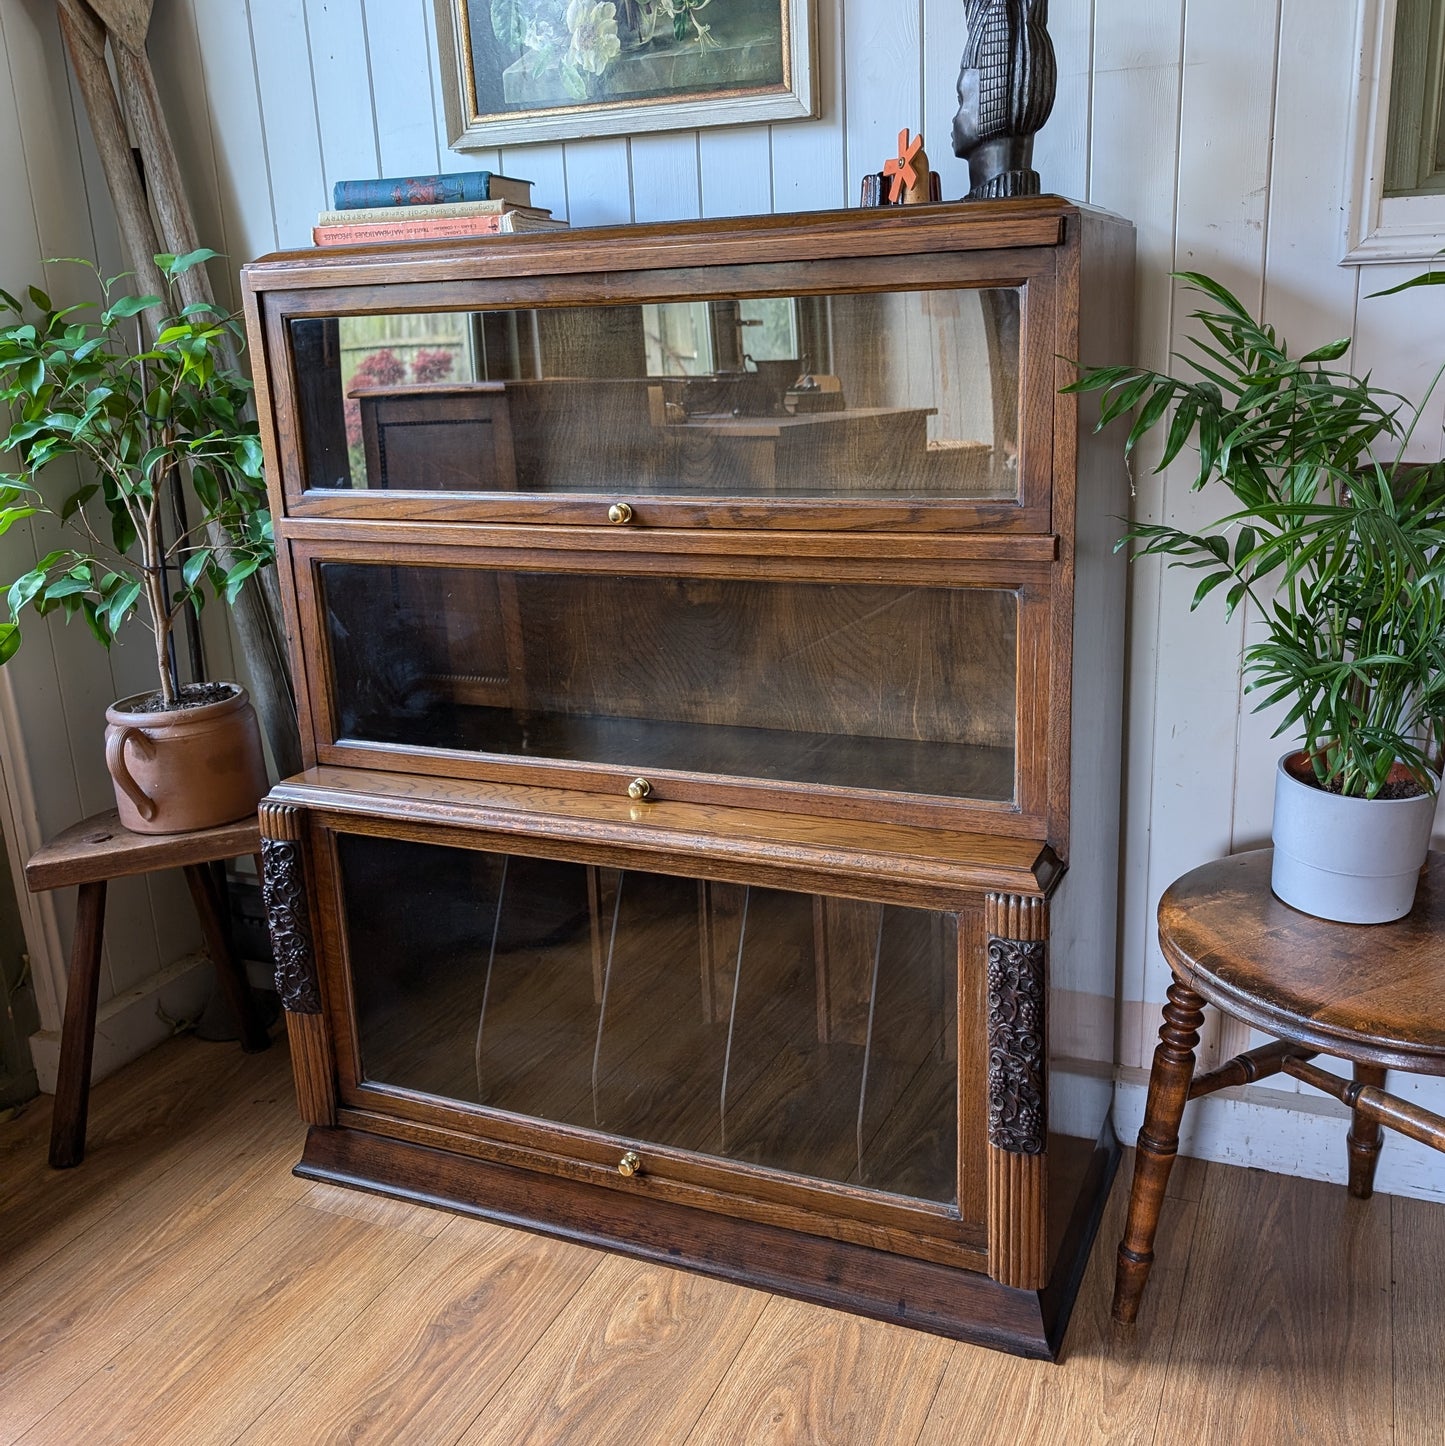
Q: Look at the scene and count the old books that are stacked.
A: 3